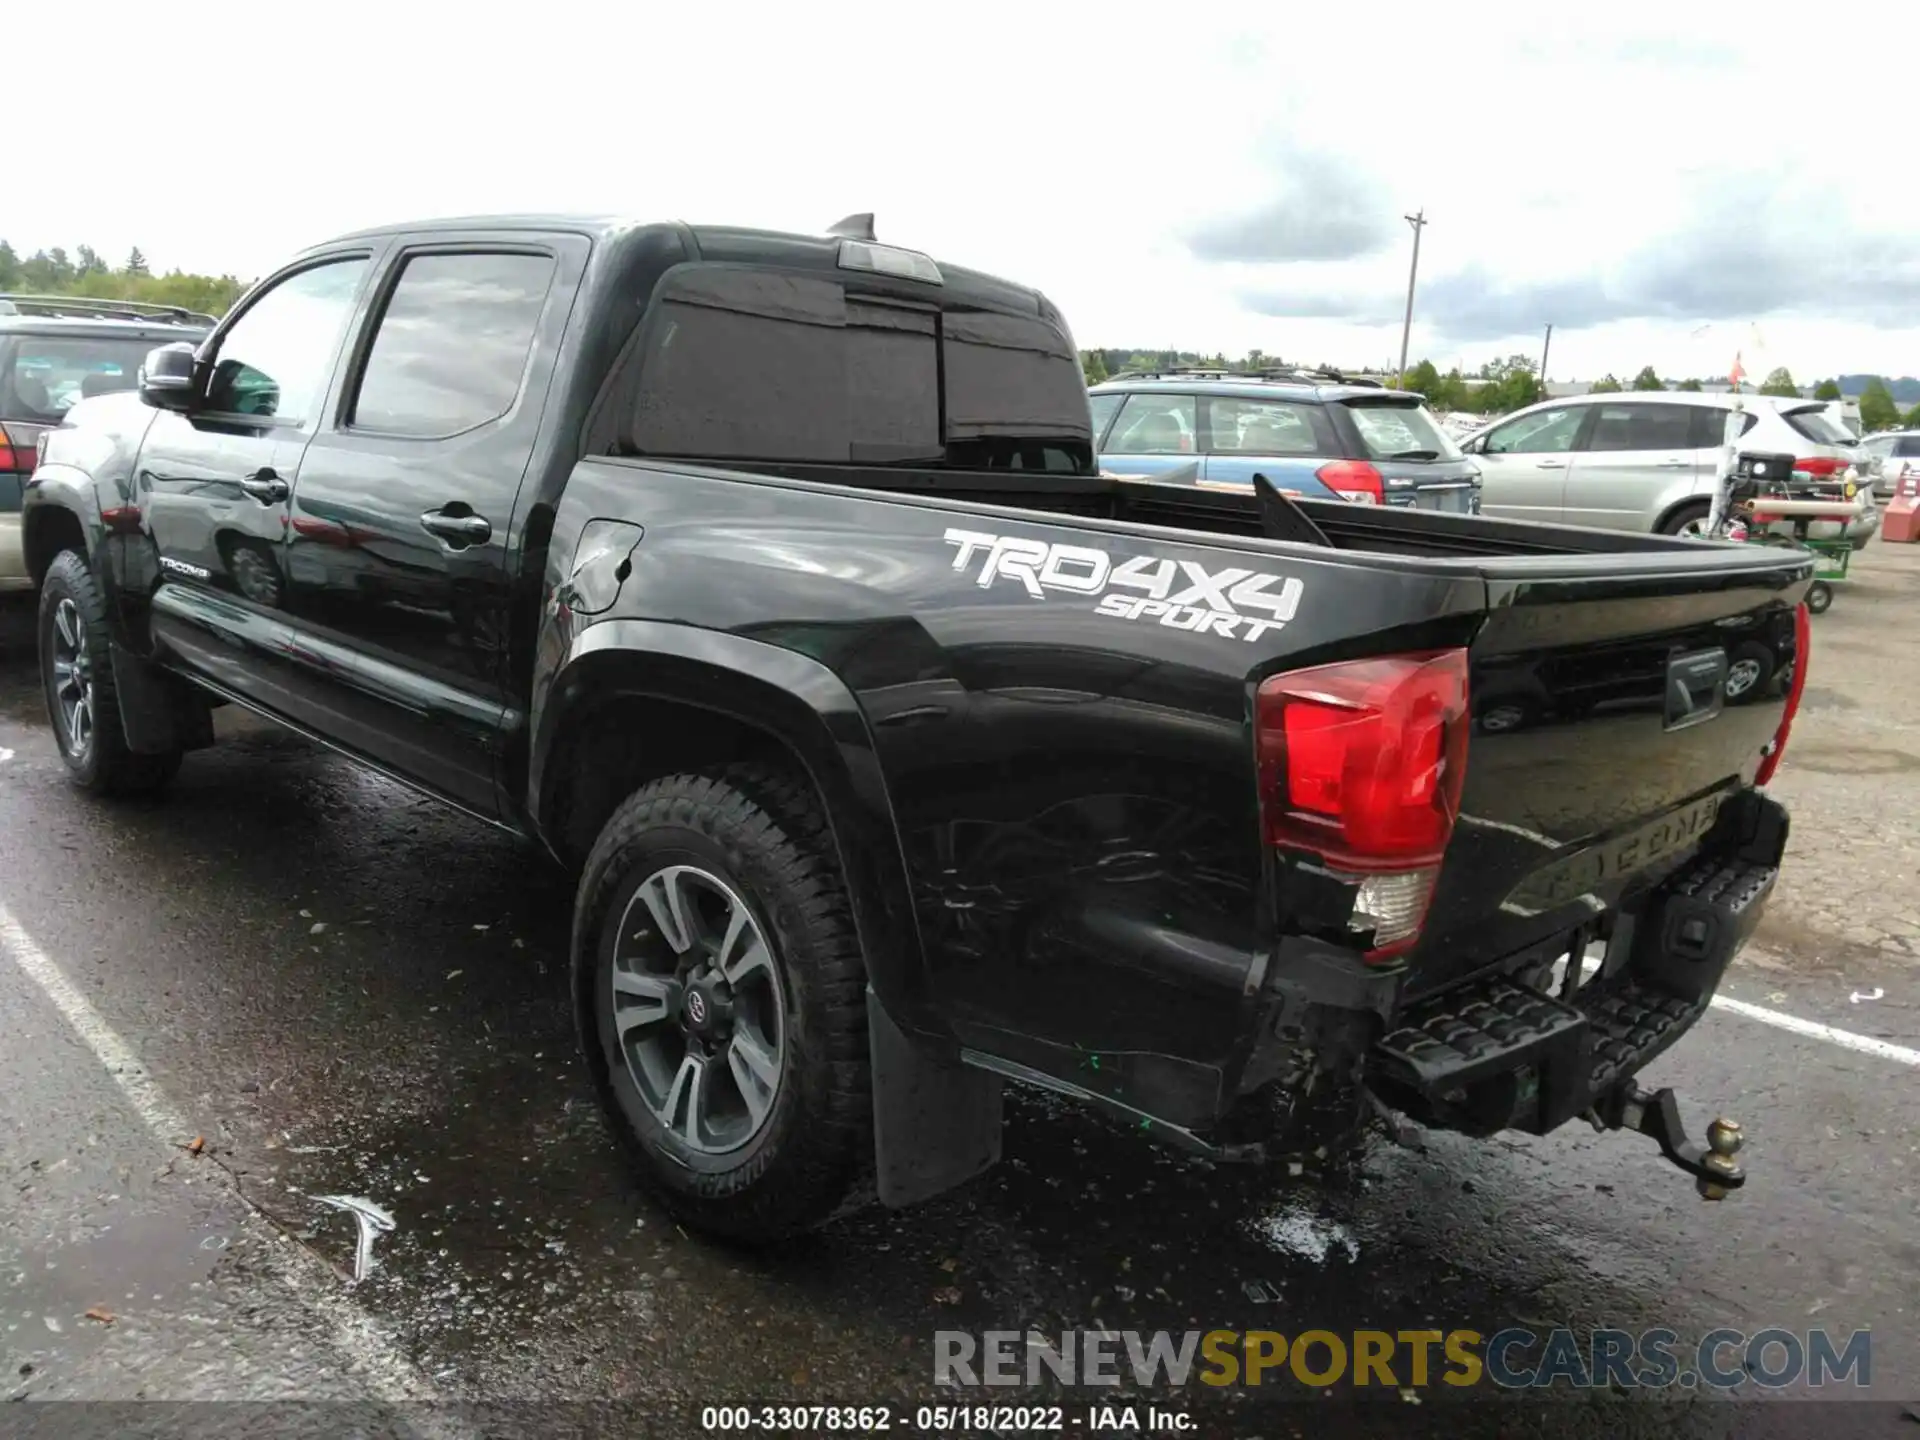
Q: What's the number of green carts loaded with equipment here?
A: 1